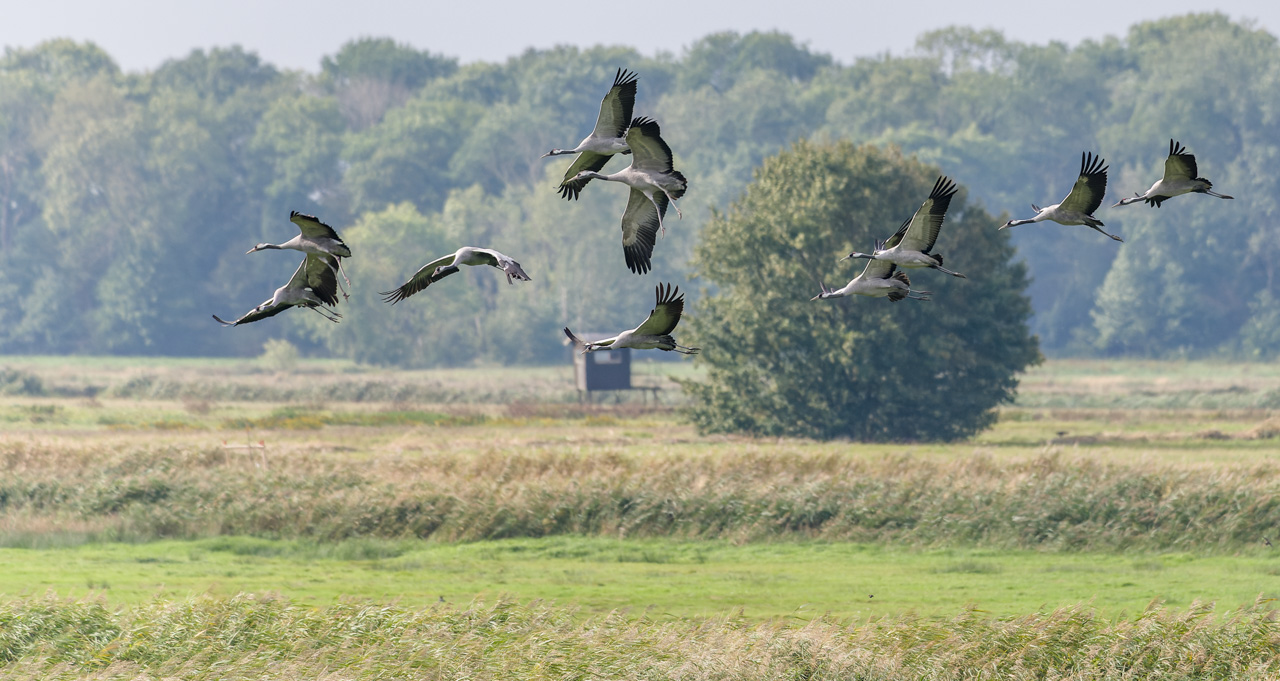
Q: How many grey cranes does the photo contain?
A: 10